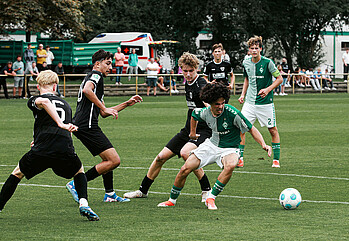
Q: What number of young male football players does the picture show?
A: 6